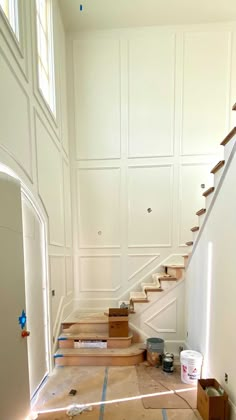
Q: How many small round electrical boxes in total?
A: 3